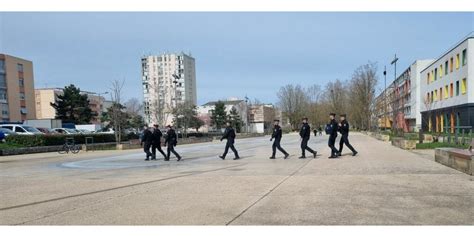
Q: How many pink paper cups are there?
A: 0